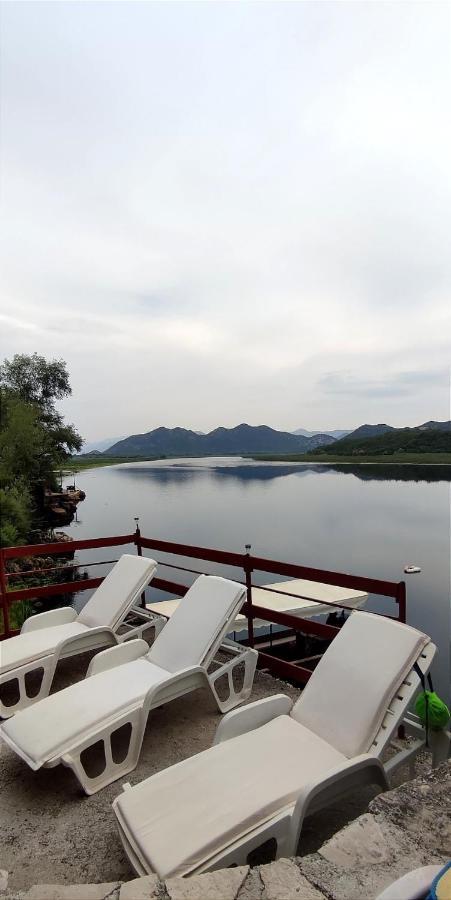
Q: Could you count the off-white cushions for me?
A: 3